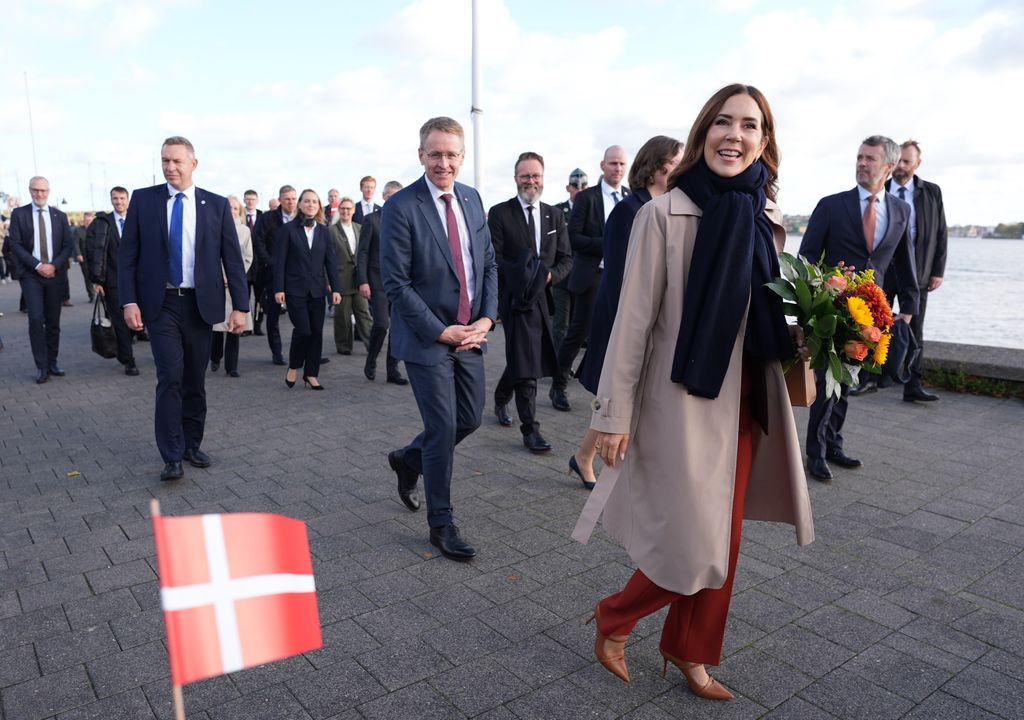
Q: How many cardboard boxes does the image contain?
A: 0